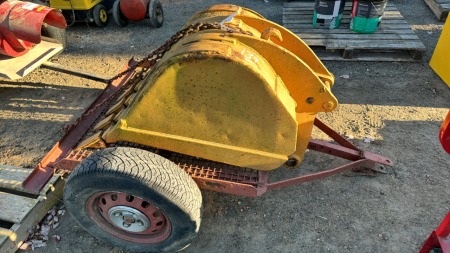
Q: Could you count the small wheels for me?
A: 3